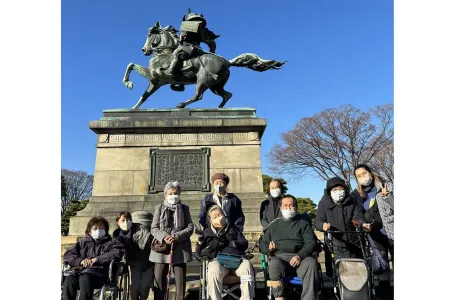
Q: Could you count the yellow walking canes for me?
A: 0